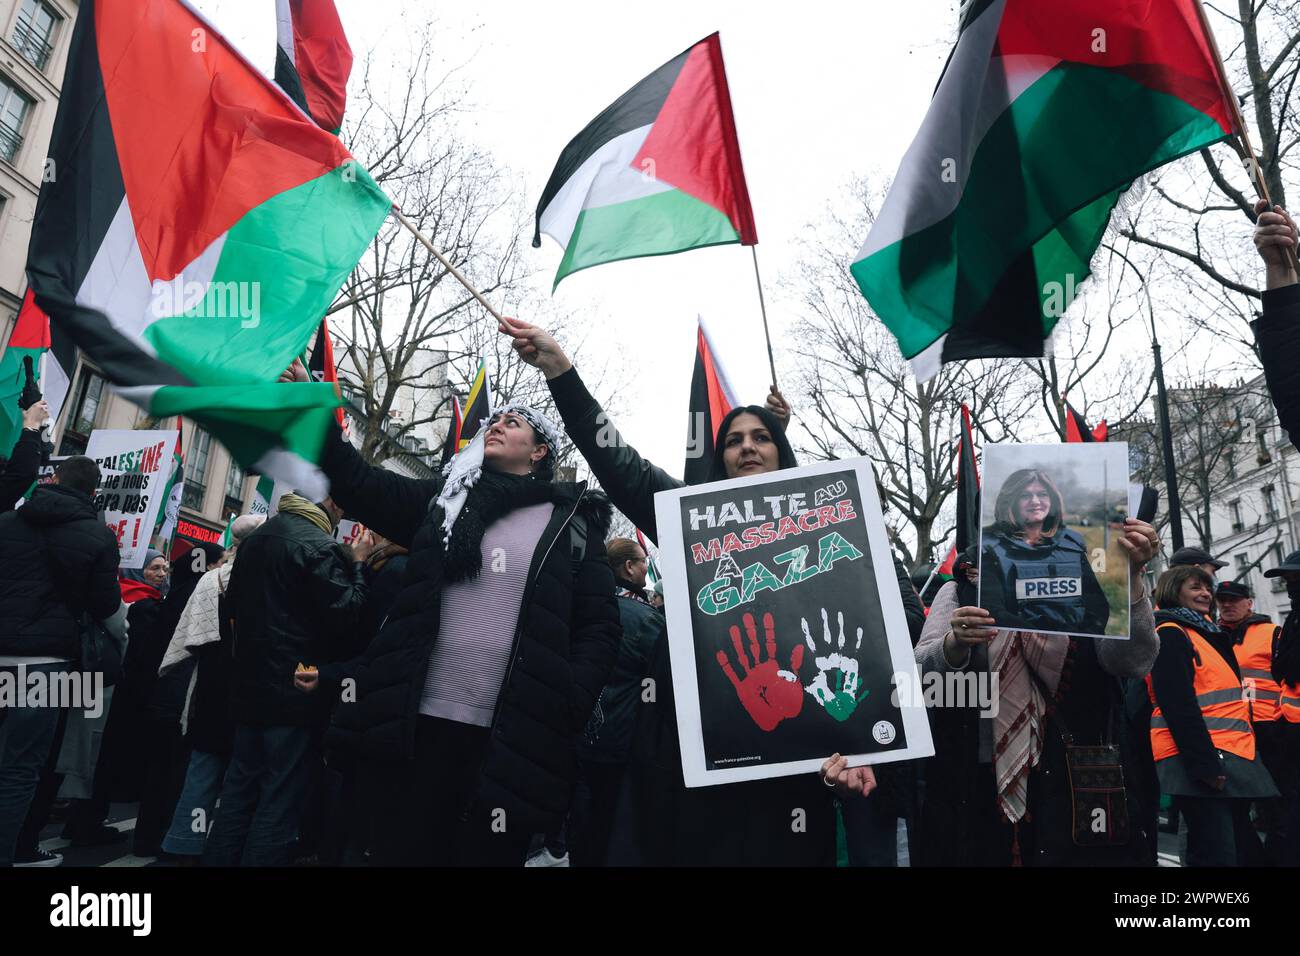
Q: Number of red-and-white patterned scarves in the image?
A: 1